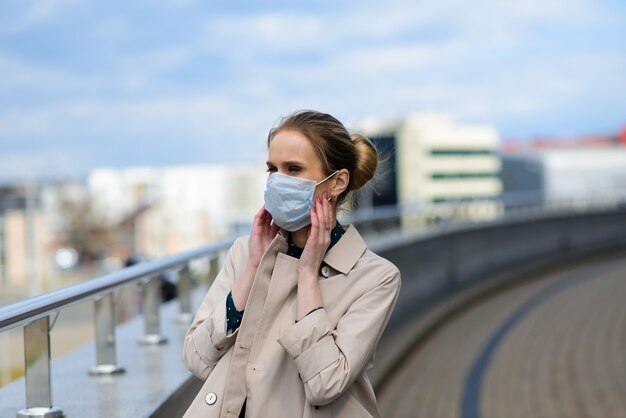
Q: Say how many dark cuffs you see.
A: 2